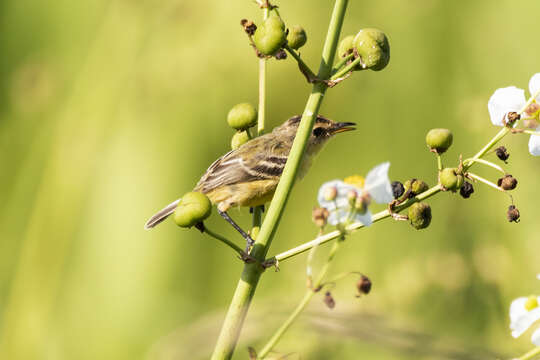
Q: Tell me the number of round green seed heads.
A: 11